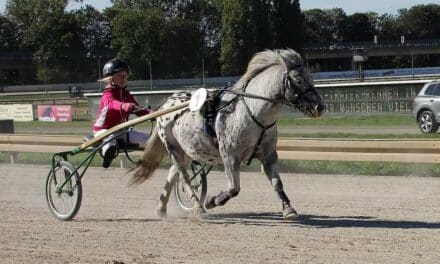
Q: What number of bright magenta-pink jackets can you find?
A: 1